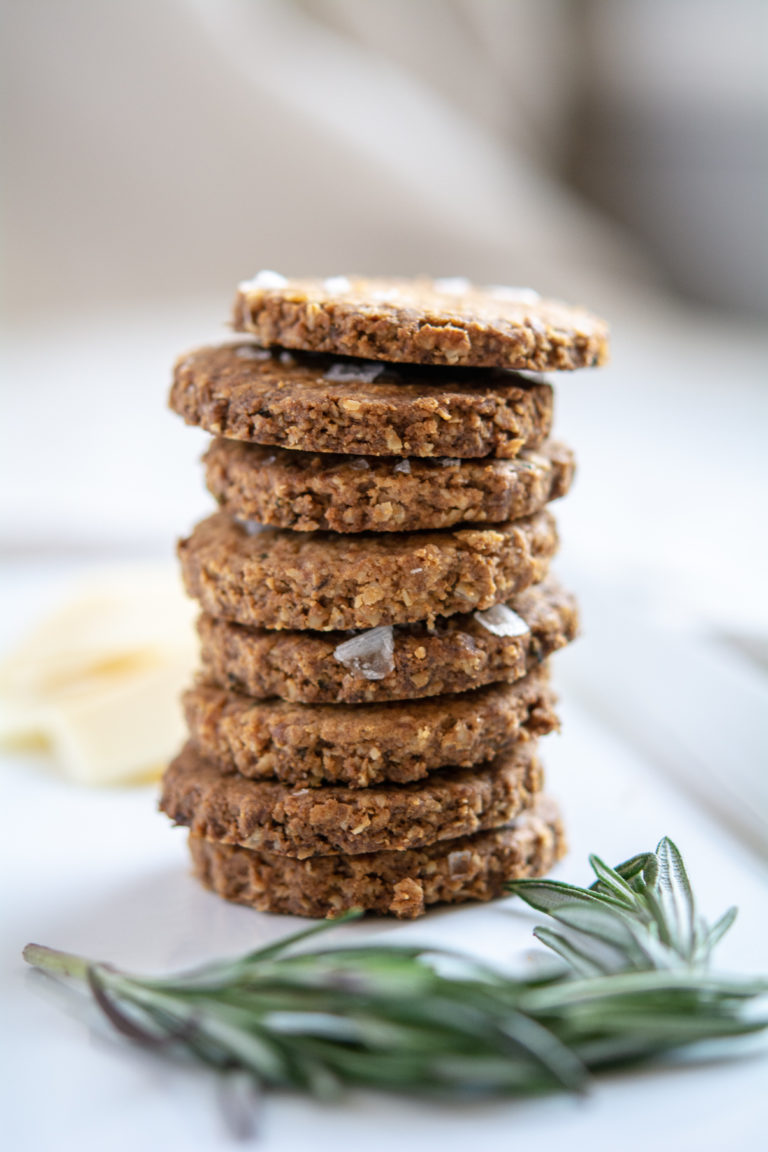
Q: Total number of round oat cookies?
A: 8